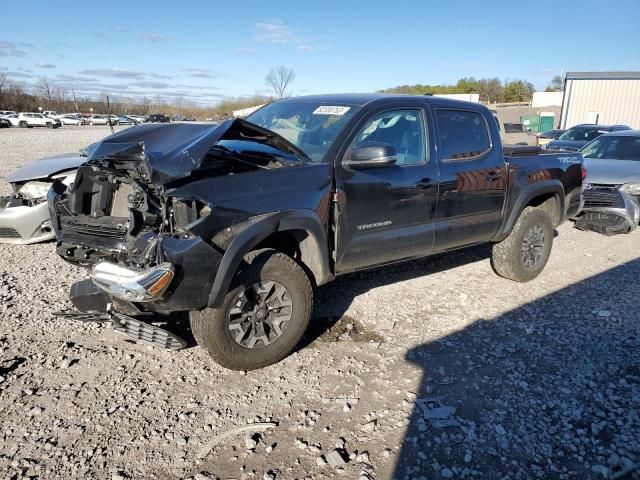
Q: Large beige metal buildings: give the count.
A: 1